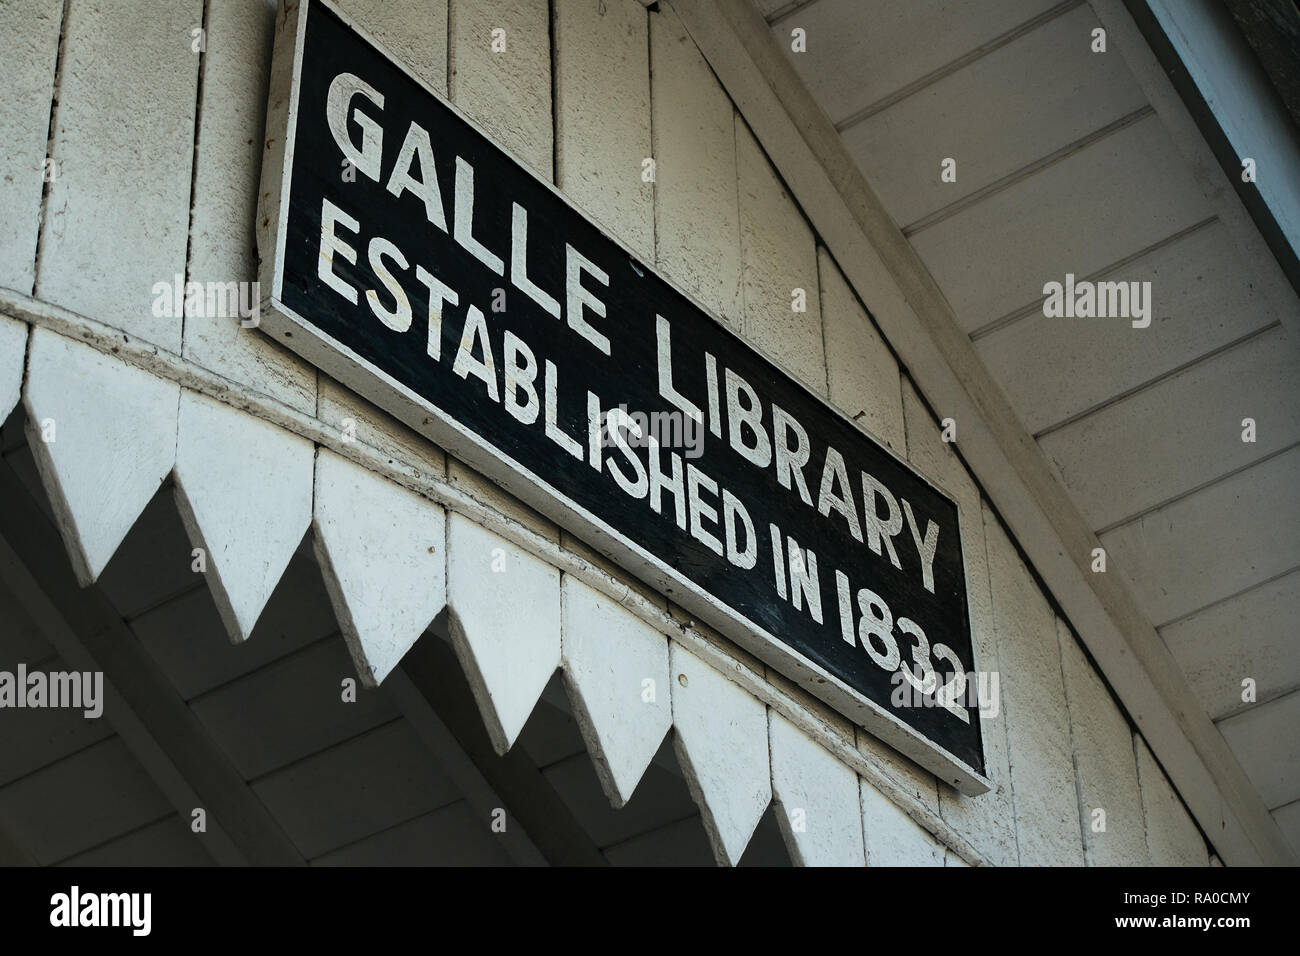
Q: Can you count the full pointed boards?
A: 6